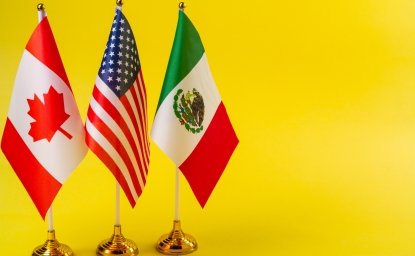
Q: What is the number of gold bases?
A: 3